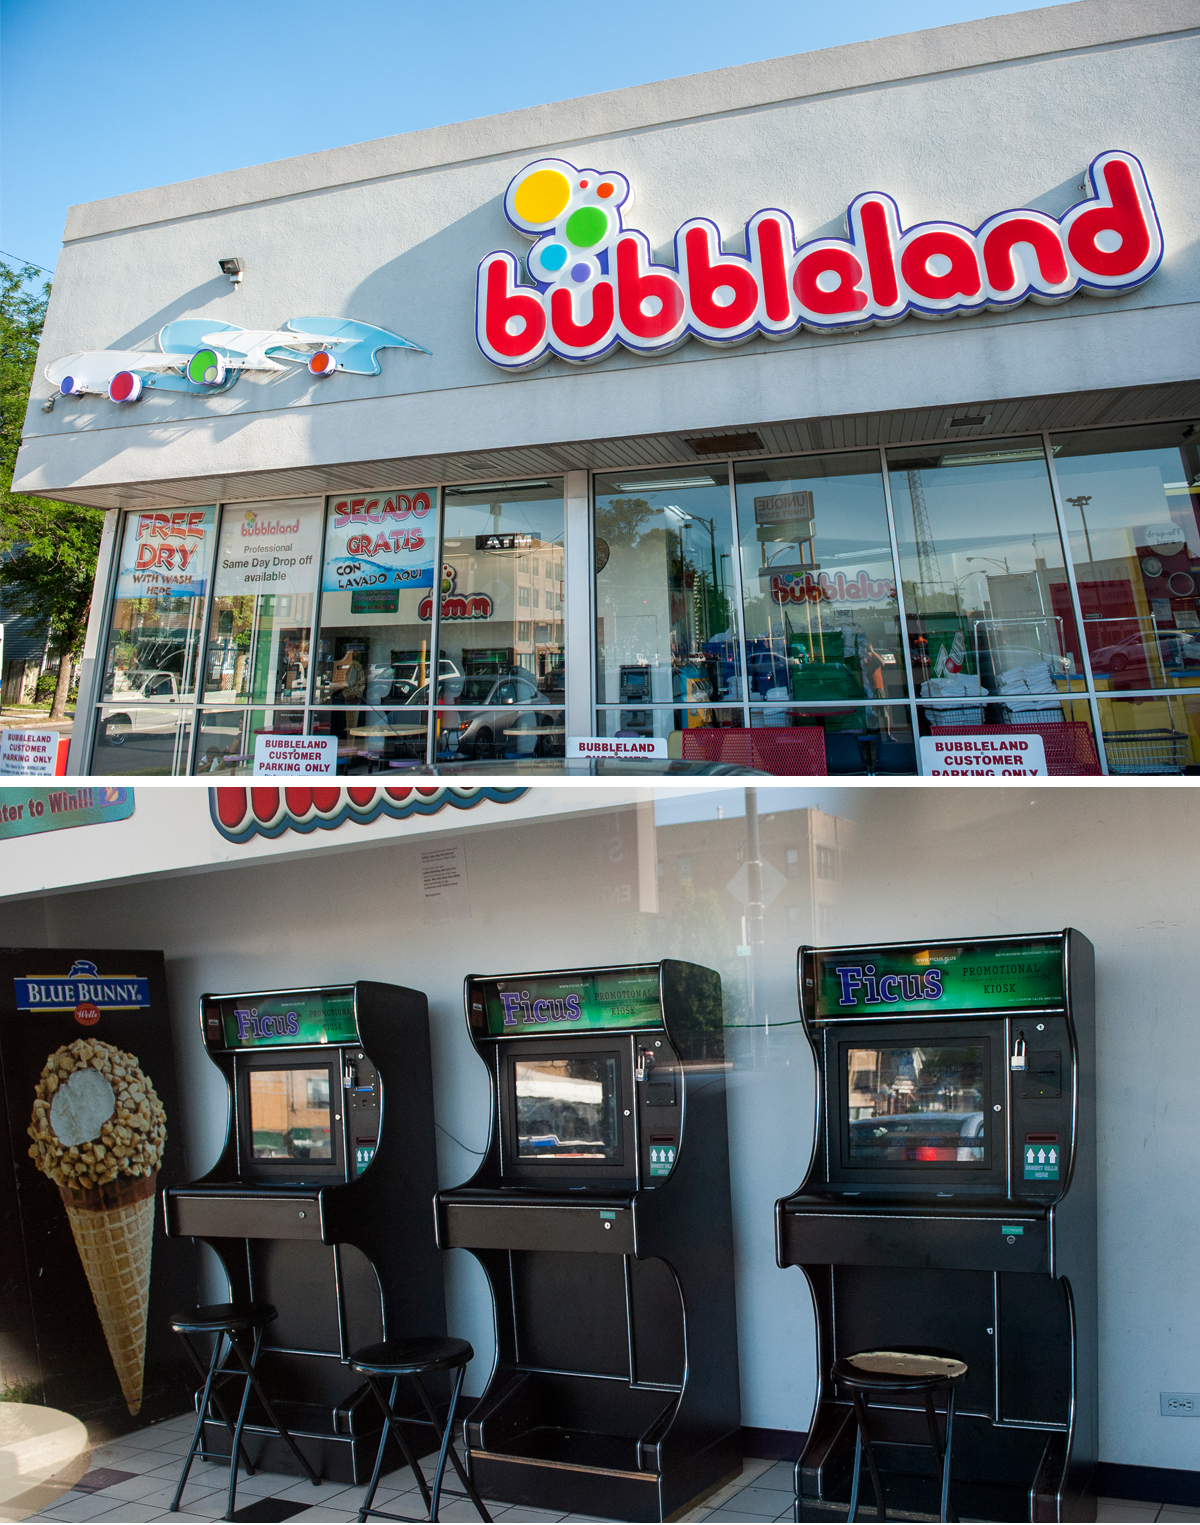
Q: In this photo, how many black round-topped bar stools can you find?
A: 3